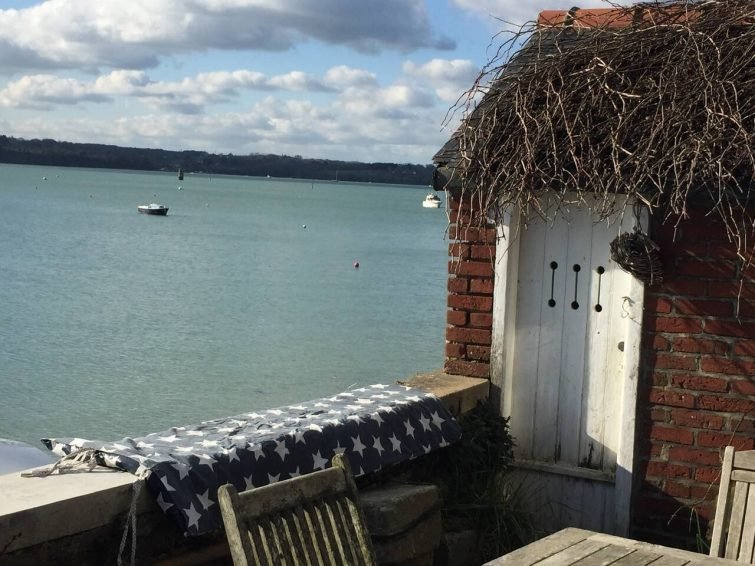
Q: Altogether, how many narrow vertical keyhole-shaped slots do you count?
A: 3